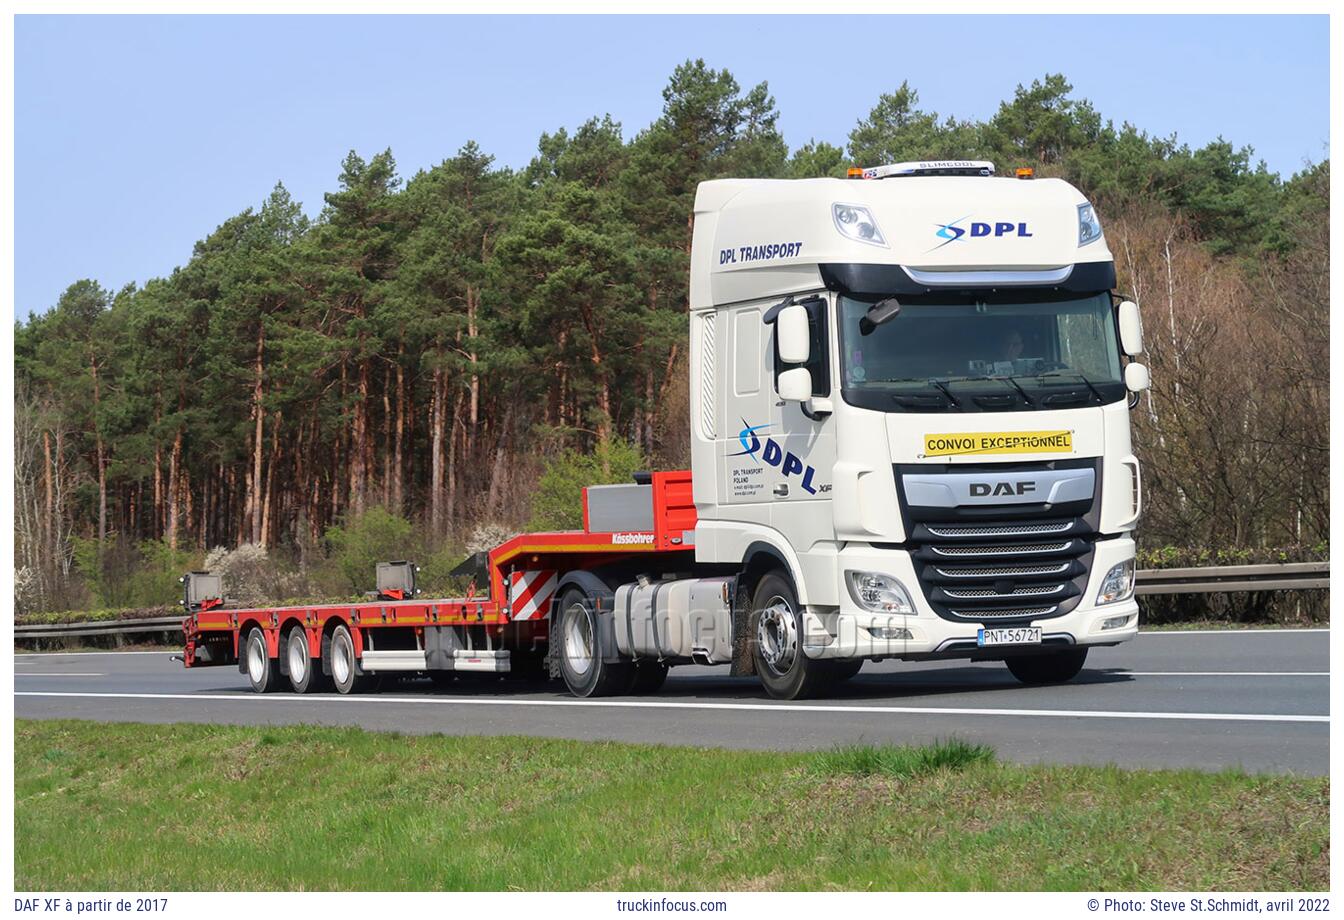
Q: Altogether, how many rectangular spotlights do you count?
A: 2